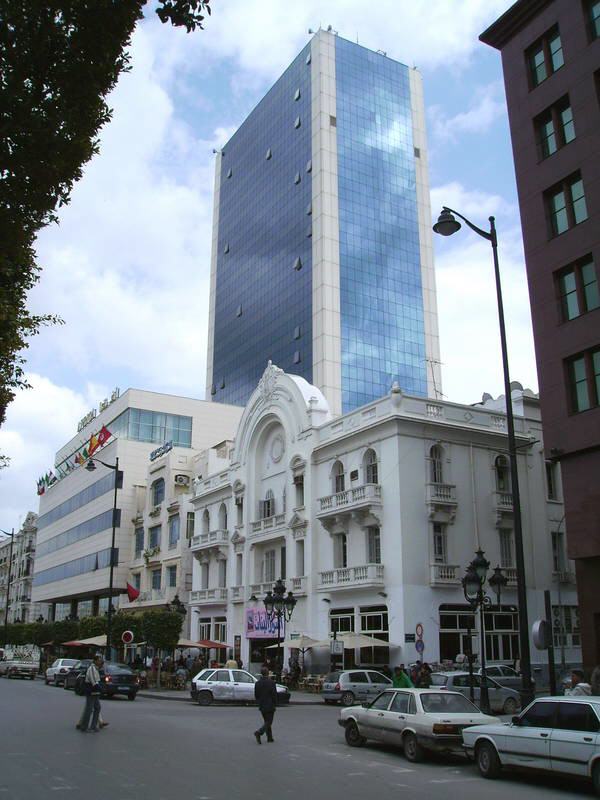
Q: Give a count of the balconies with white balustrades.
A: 12